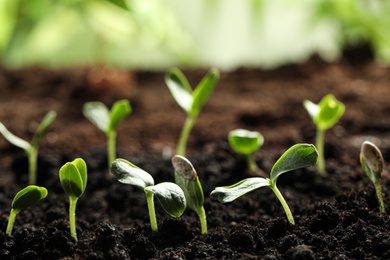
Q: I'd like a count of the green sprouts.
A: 11